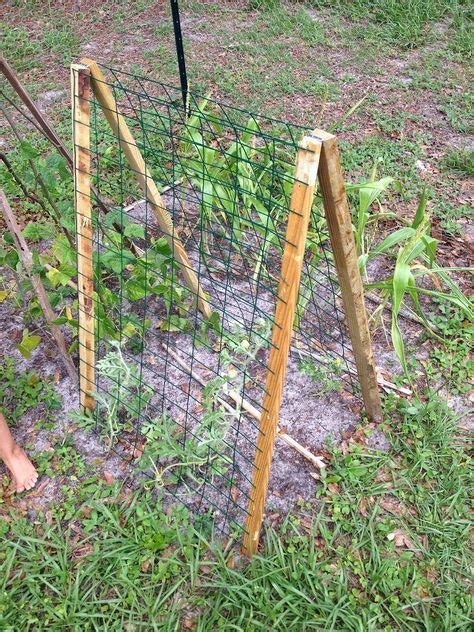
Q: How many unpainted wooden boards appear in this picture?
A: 4